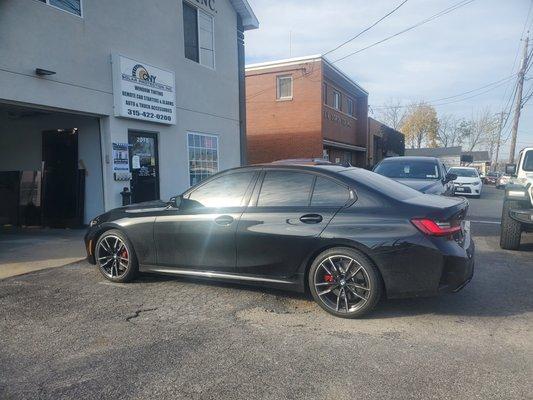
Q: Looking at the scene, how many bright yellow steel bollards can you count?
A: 0